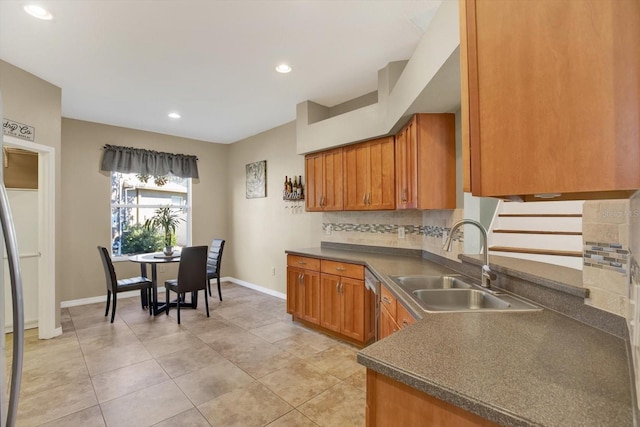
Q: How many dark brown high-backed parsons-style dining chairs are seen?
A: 3